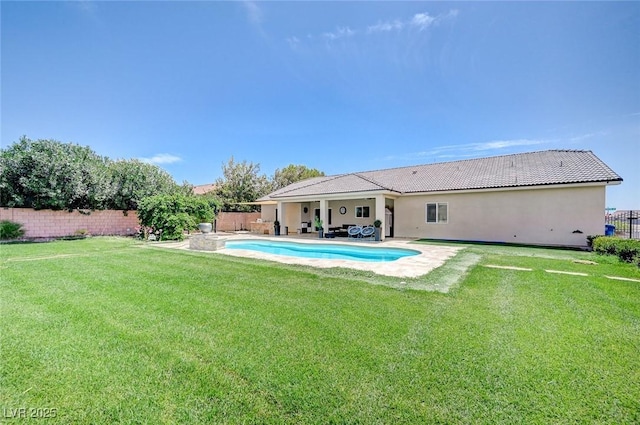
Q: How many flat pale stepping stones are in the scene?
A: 3